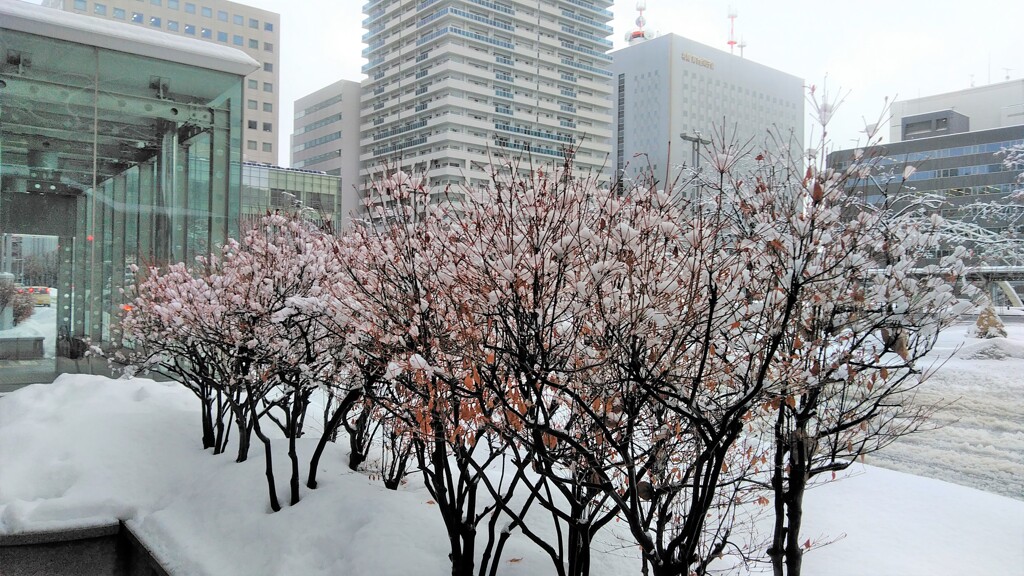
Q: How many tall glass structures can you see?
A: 1